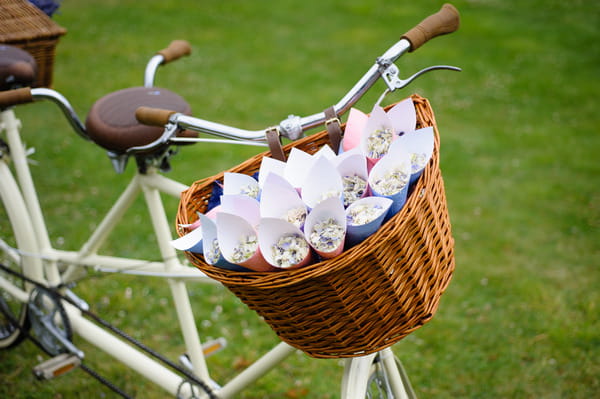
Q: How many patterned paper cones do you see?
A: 0